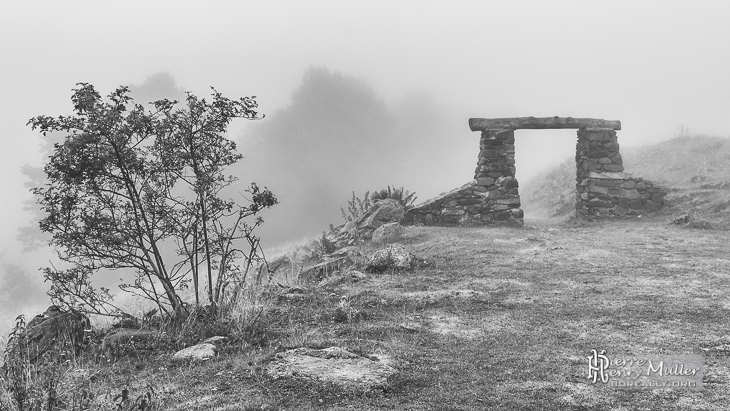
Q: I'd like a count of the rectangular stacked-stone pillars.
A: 2